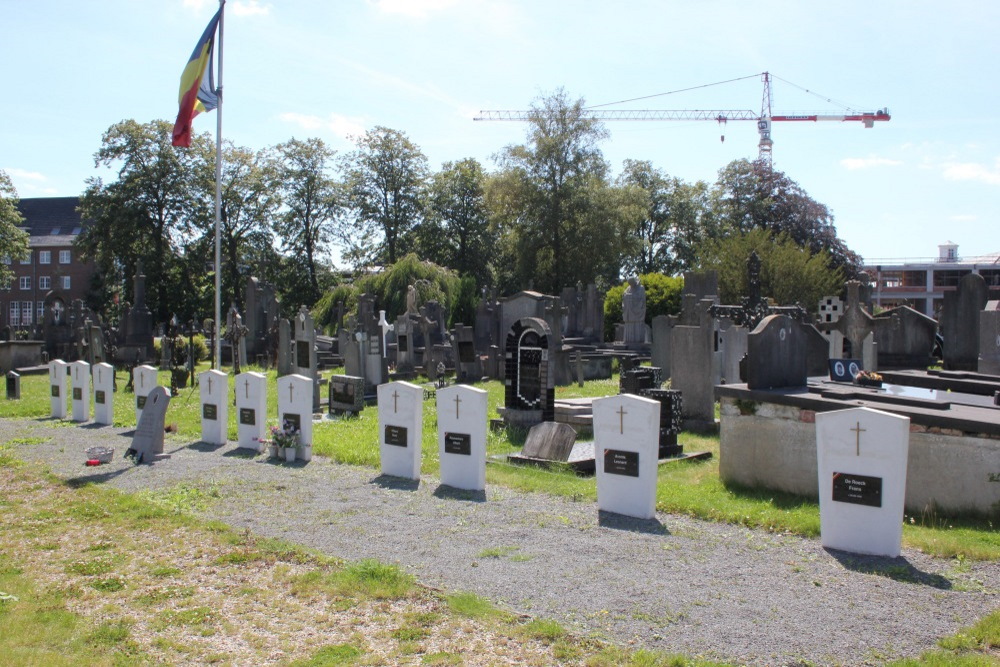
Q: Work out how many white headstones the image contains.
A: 11